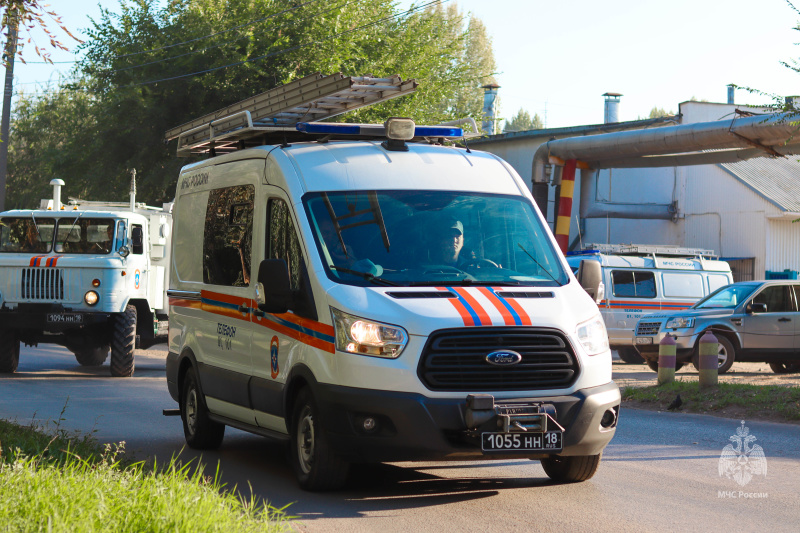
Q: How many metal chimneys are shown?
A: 3